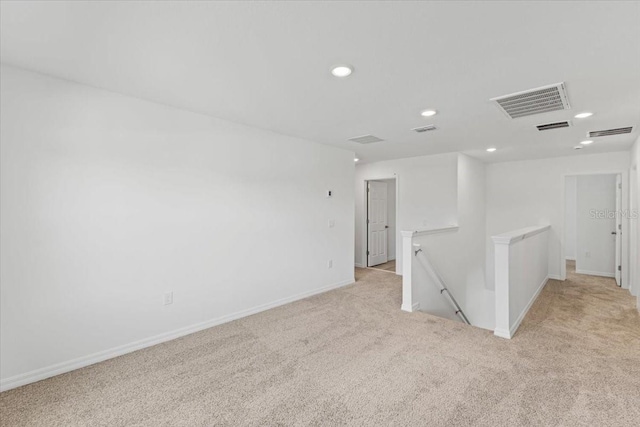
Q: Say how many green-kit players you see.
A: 0